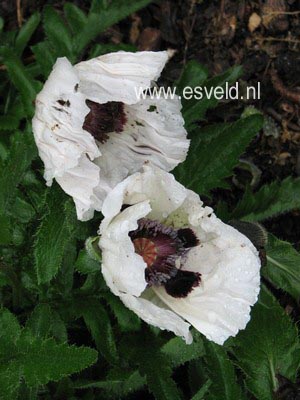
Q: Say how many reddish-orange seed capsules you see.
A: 1